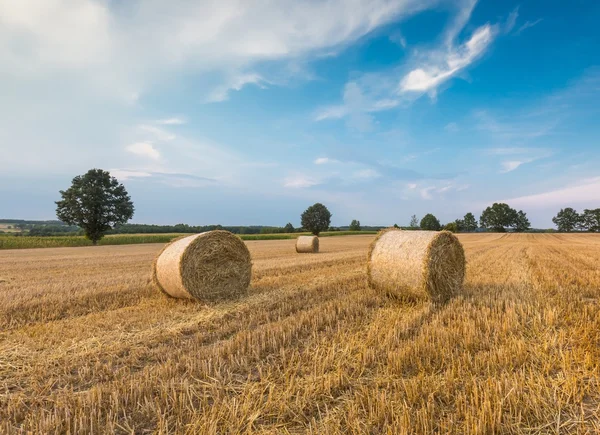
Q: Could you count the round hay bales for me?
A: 3